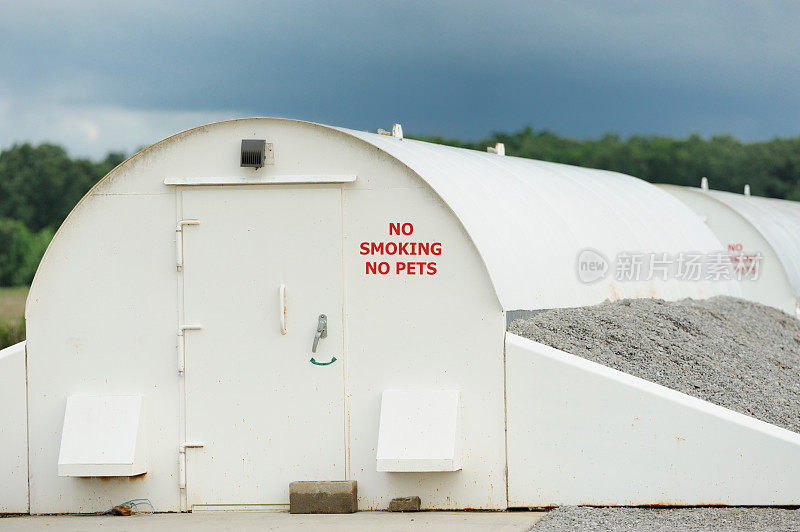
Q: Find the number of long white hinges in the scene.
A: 3